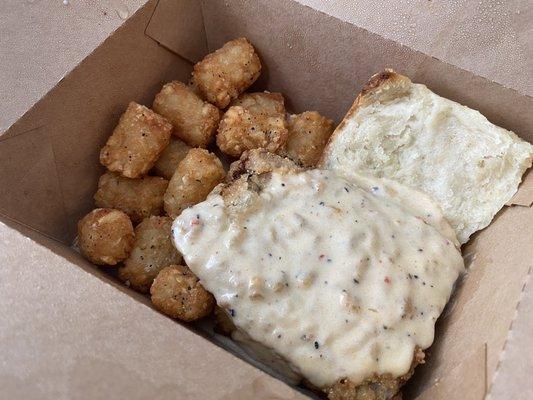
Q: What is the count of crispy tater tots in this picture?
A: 12